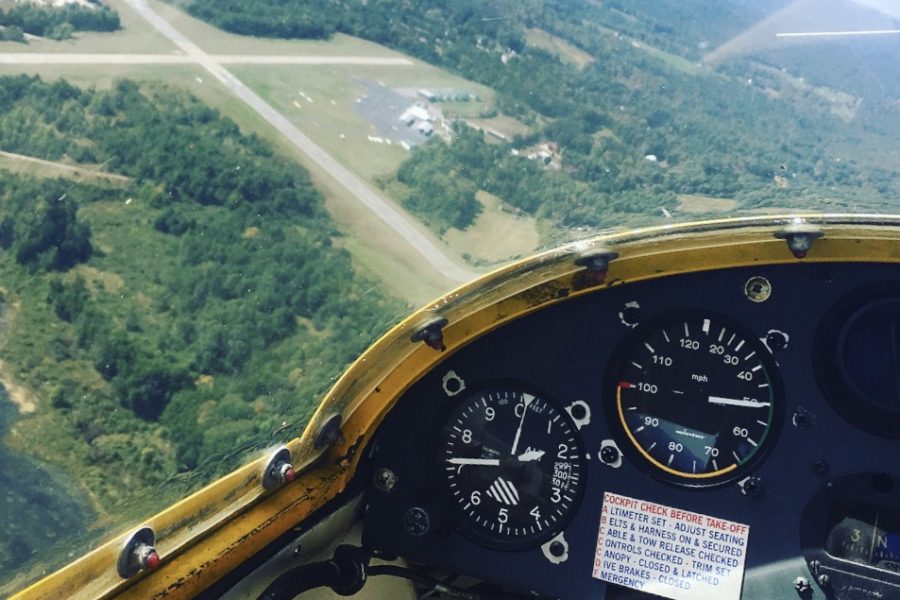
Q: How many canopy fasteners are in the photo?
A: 6